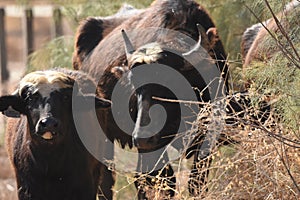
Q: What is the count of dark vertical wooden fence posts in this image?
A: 3